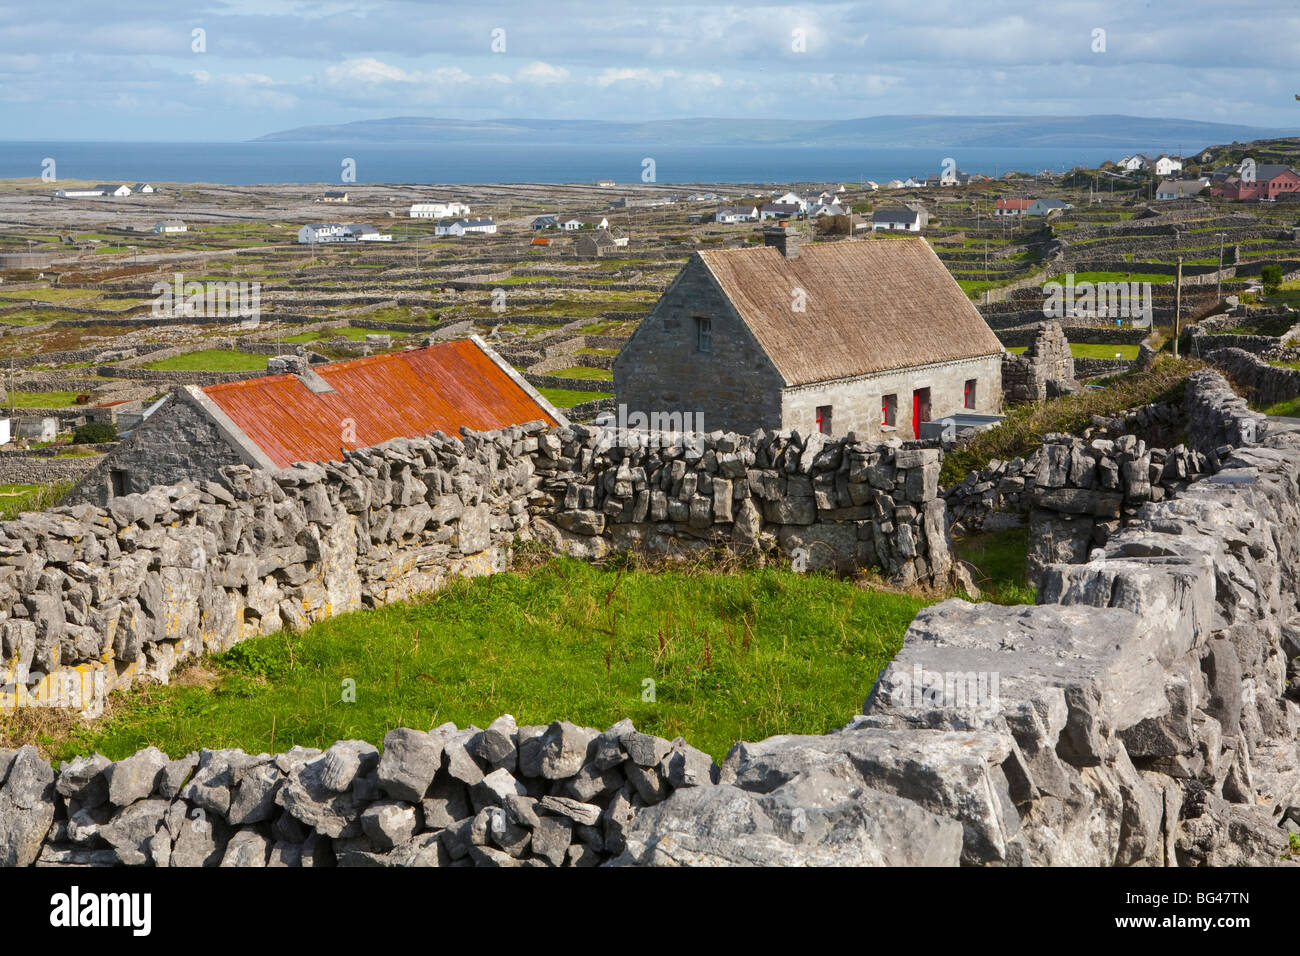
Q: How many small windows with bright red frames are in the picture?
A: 3